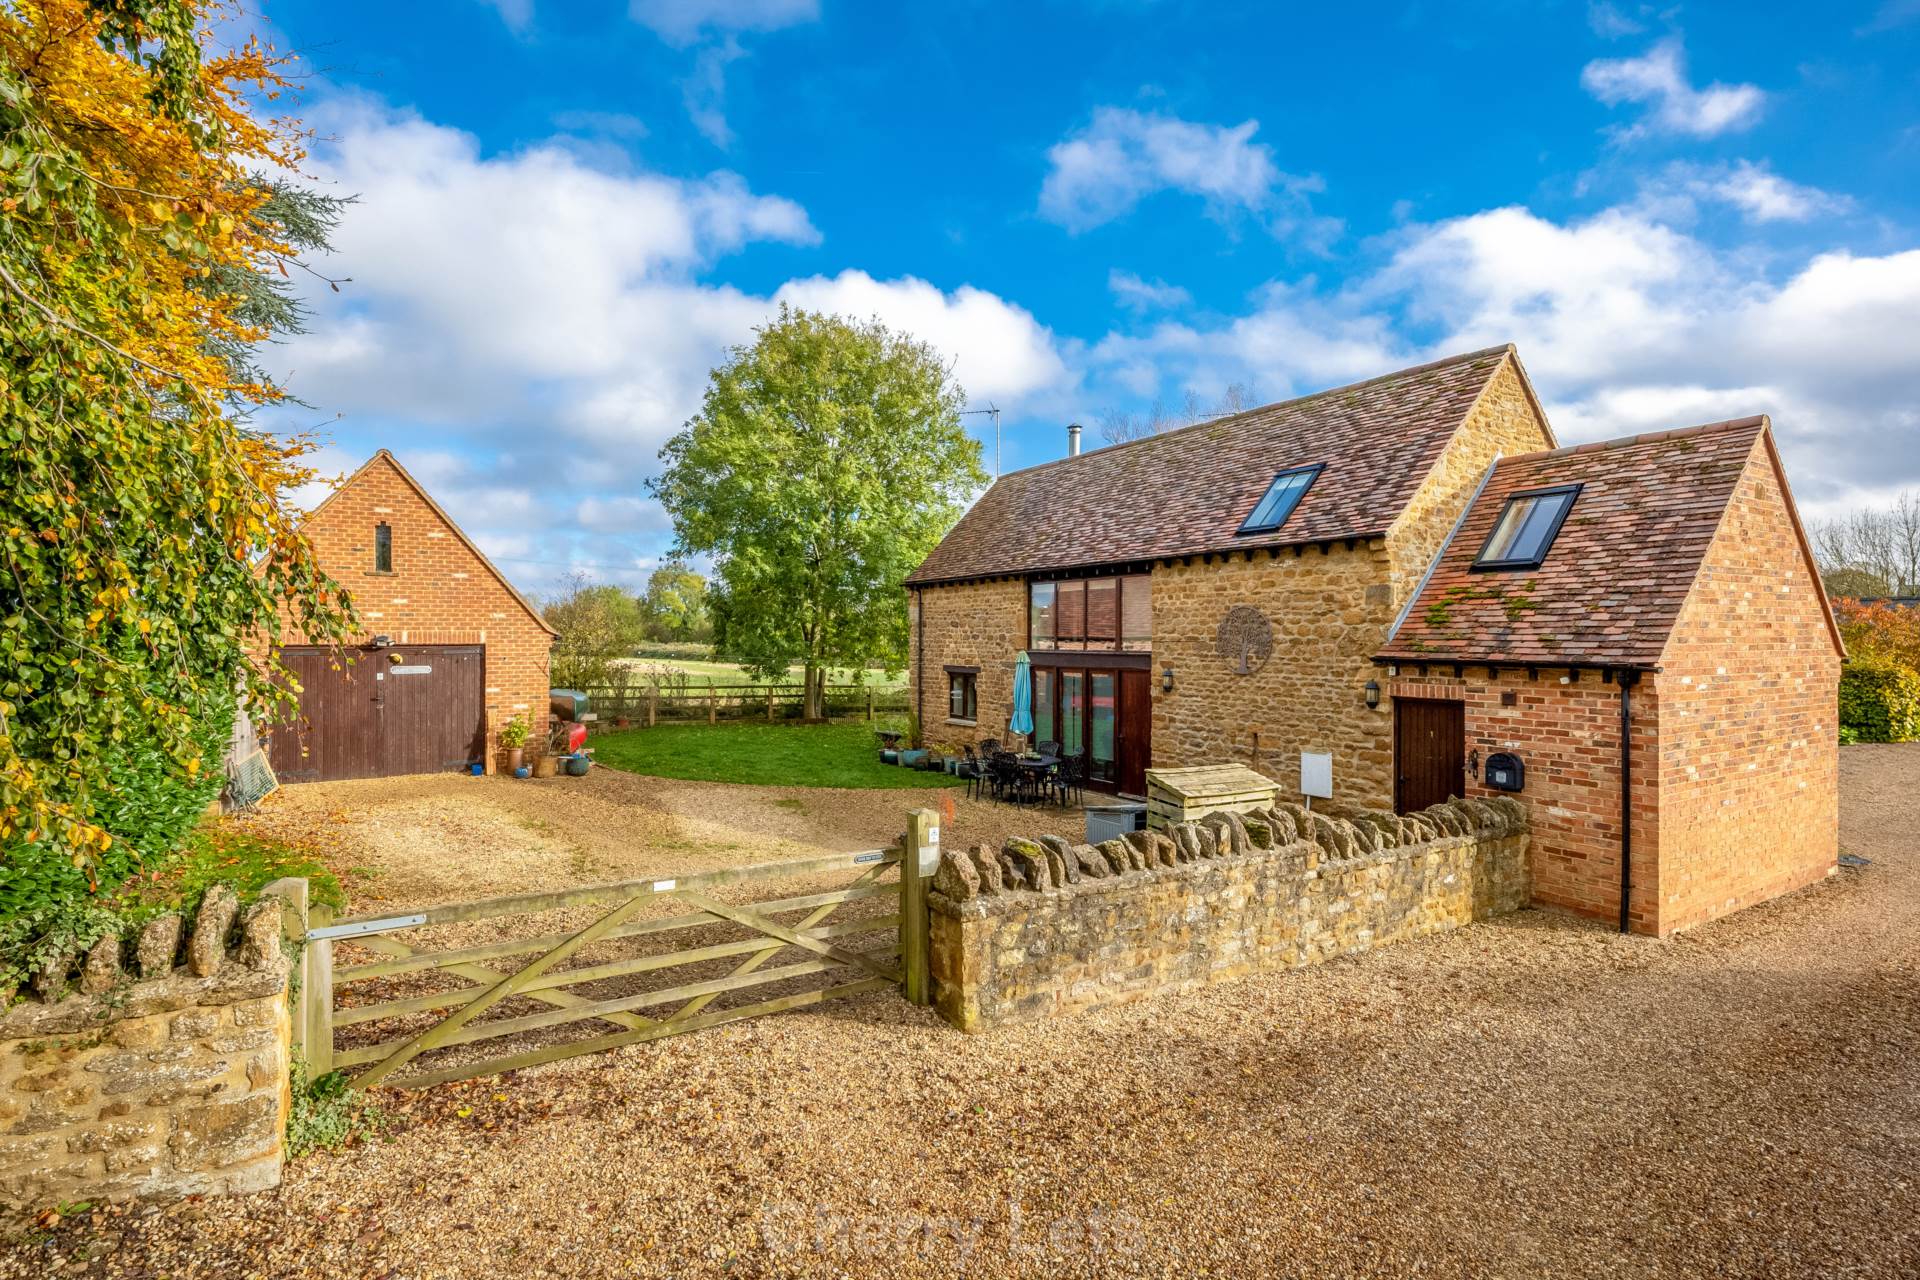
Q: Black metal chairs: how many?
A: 6